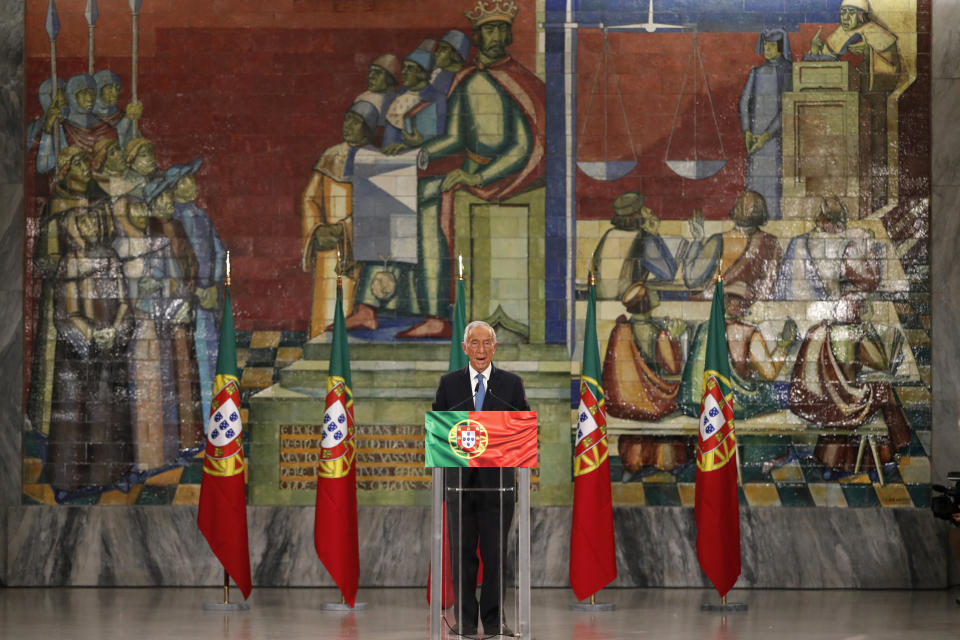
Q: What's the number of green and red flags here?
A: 6